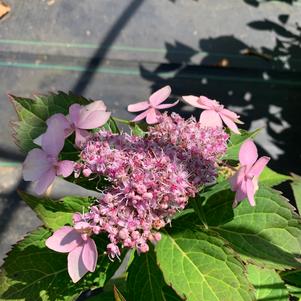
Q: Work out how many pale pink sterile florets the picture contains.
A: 6